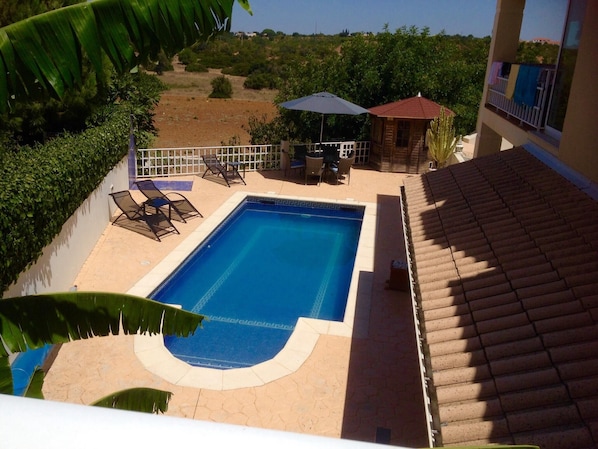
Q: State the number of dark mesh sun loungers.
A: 3